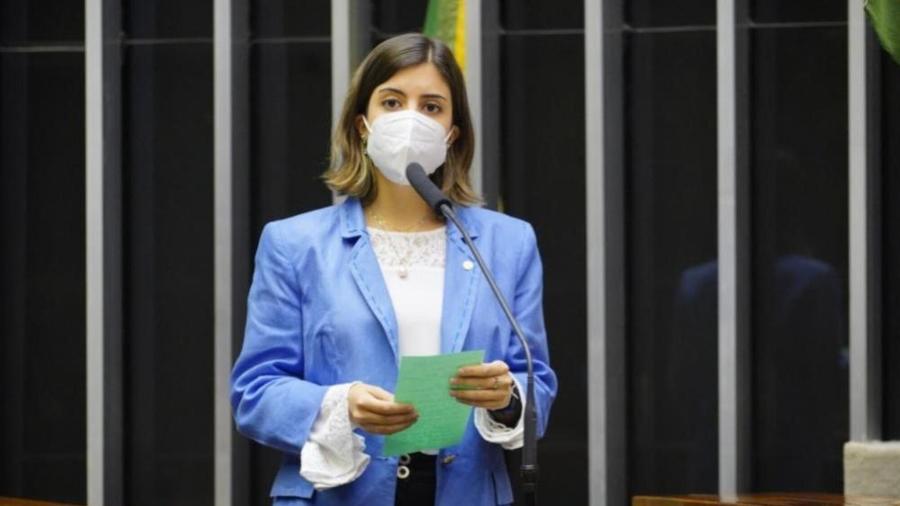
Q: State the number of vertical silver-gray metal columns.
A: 7